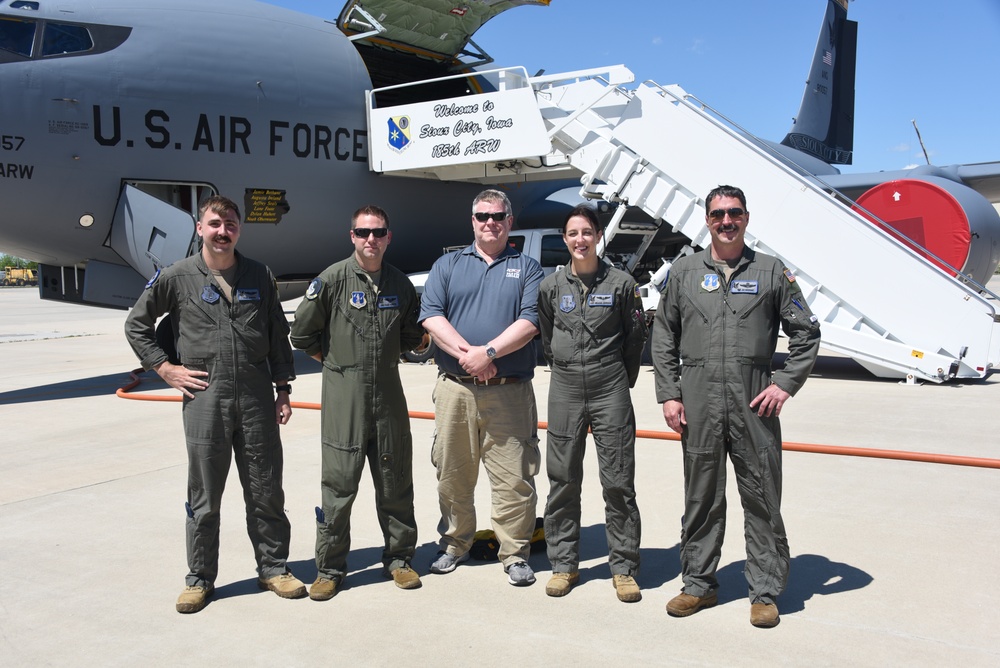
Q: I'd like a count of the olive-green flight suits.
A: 4